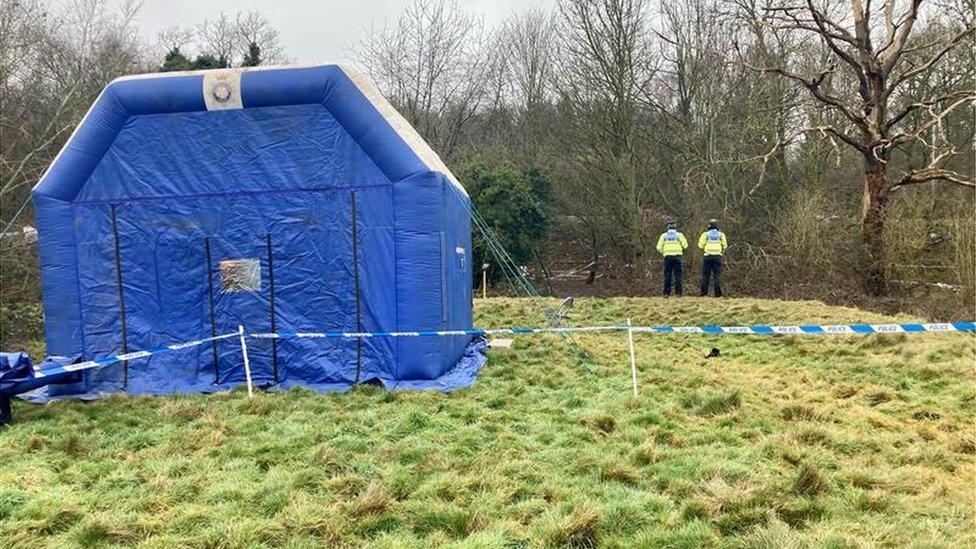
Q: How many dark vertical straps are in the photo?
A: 4